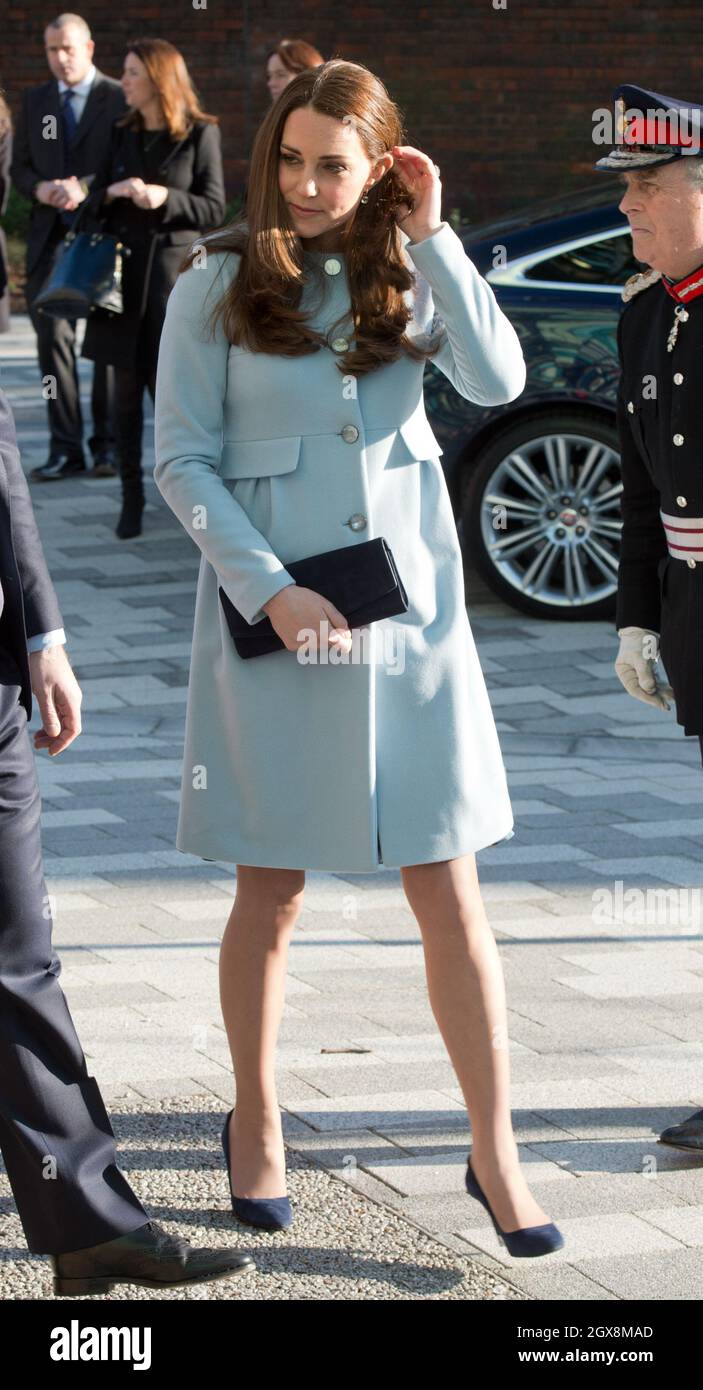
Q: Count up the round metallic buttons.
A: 10